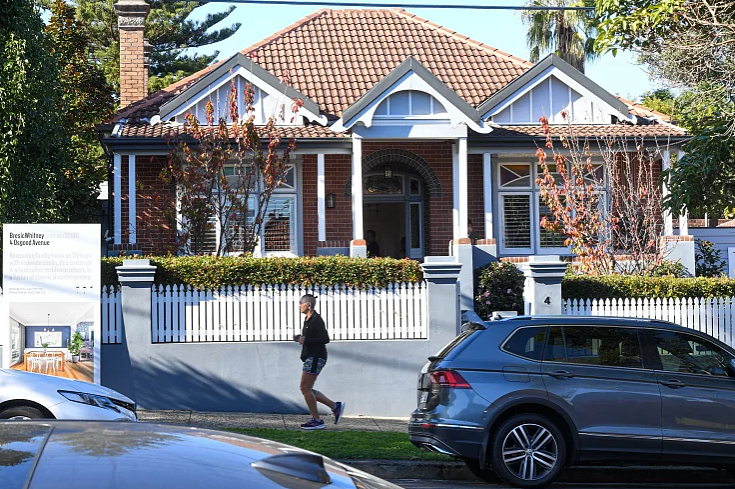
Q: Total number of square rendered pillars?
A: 3